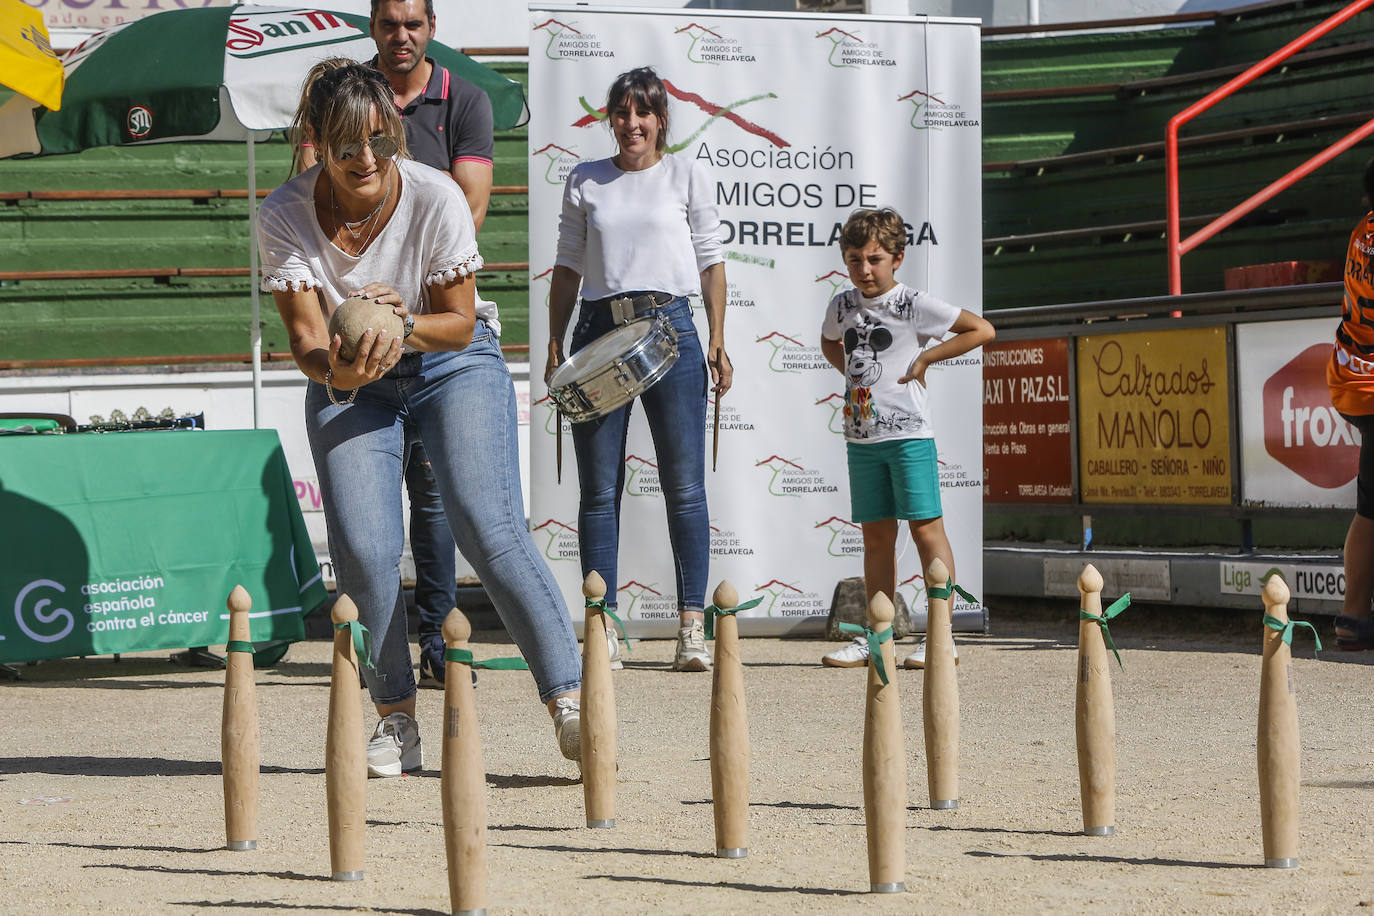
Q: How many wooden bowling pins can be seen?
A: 9